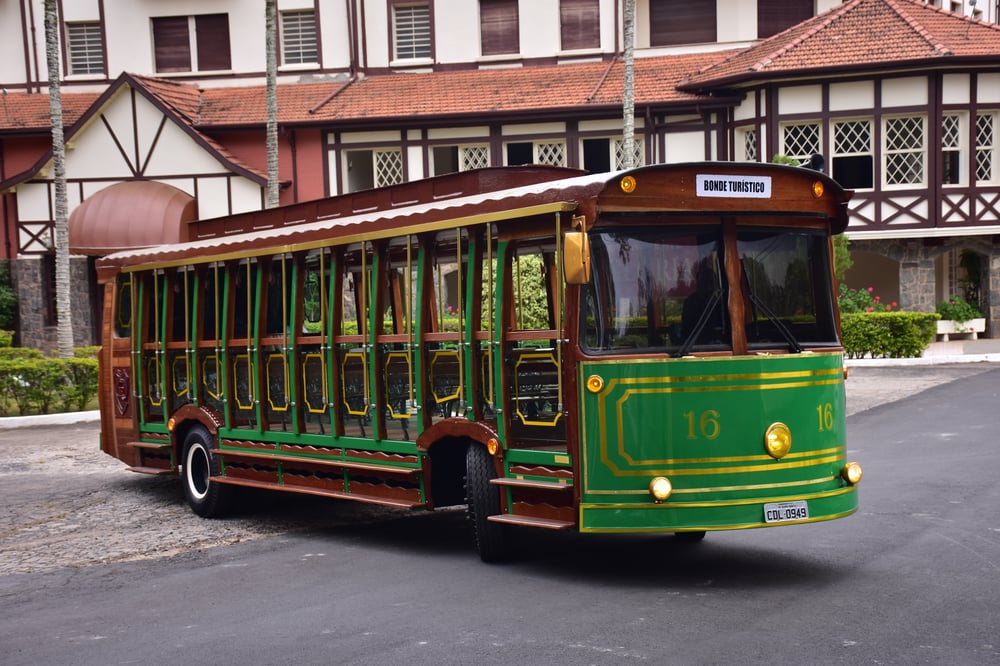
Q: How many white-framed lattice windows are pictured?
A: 10